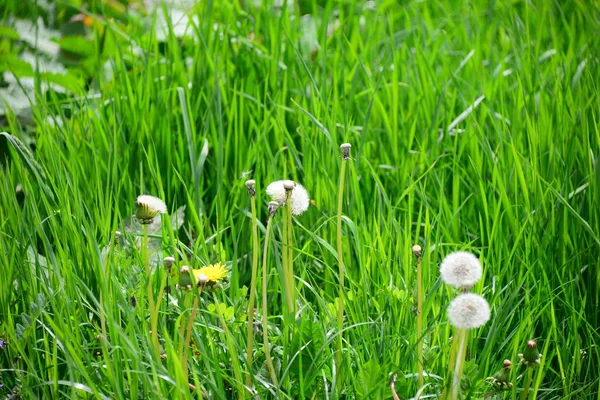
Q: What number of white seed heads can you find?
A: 4